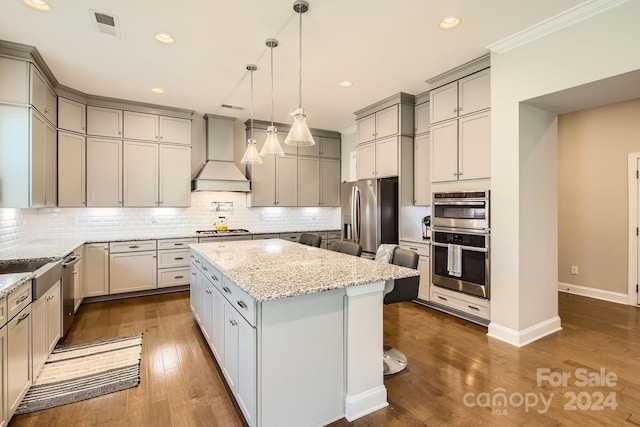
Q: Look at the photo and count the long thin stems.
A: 3